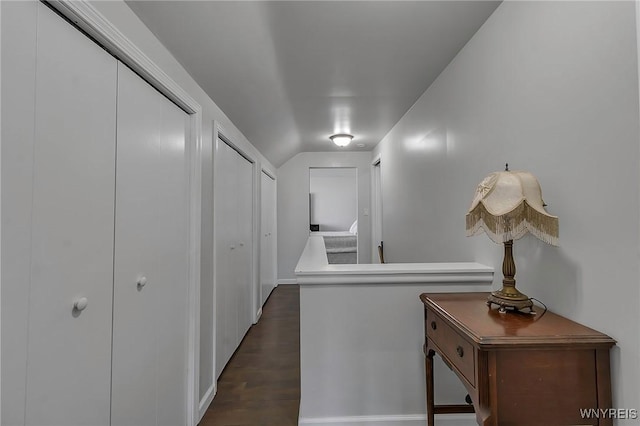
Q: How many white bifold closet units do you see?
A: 3